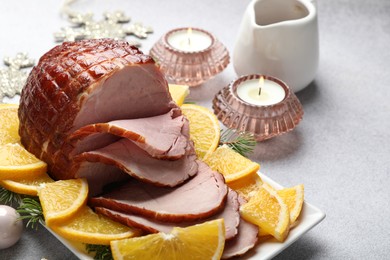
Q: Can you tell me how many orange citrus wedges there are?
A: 12